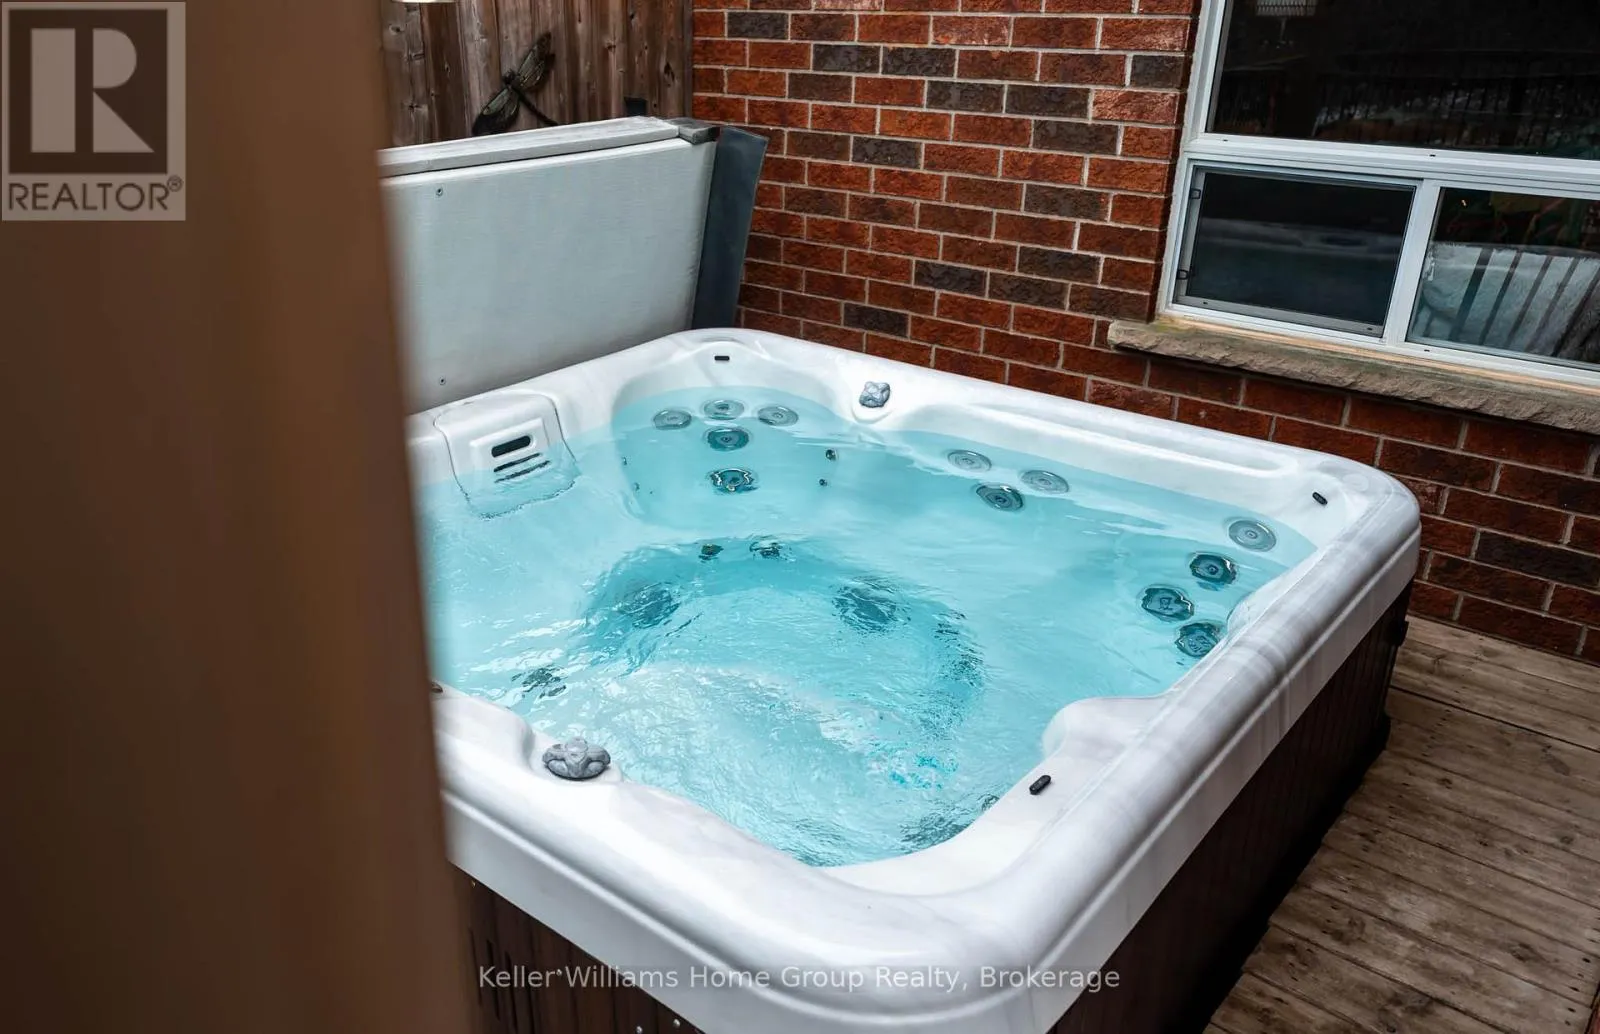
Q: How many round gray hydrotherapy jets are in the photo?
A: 12